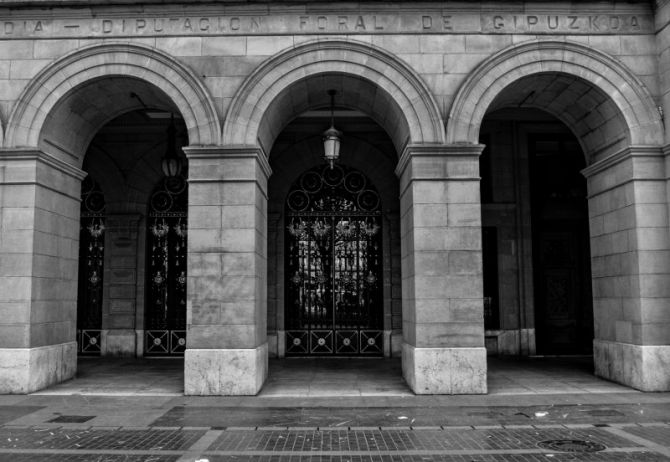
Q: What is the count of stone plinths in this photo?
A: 4